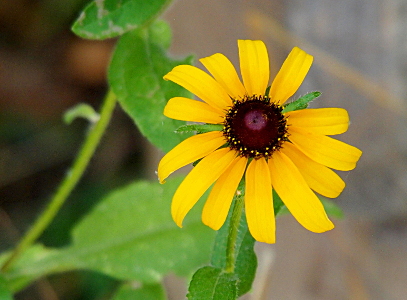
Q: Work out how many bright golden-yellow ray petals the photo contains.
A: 13